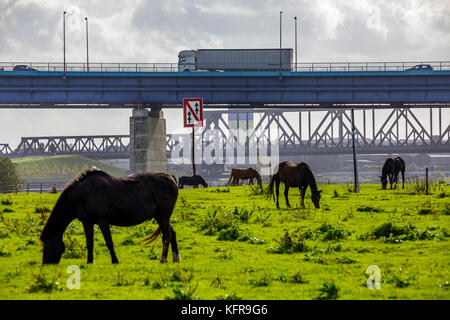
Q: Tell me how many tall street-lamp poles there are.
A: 4